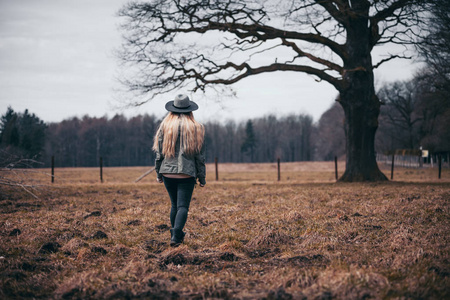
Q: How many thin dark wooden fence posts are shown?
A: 7